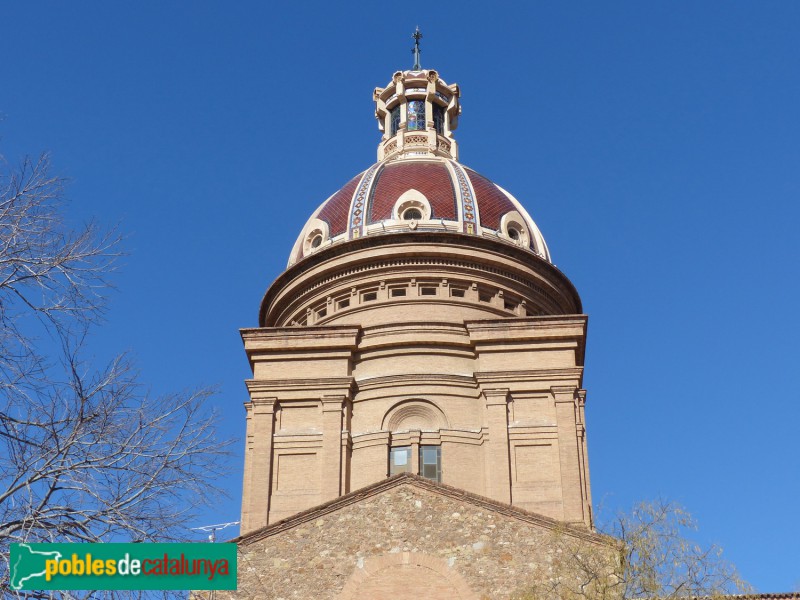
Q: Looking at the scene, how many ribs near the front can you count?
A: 2